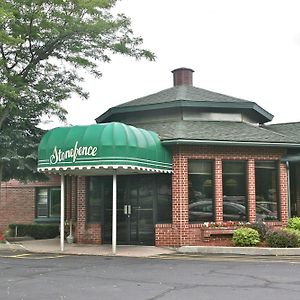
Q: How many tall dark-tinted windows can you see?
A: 3